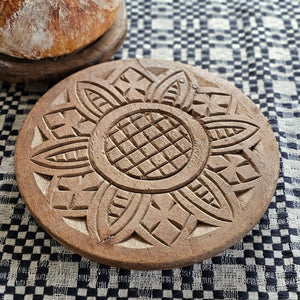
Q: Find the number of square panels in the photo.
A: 6